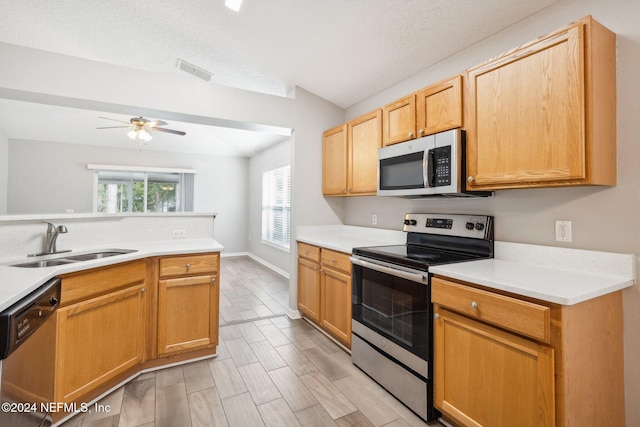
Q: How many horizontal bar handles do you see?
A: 1